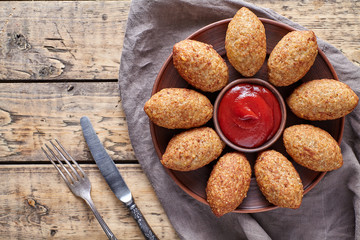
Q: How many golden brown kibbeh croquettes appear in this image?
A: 9